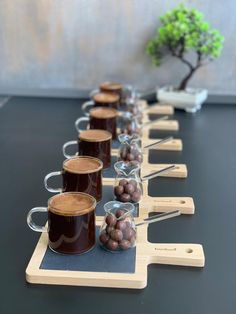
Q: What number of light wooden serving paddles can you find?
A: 6